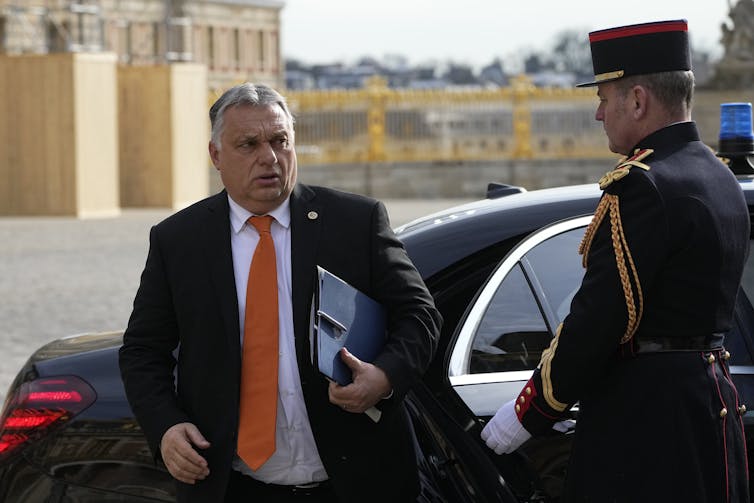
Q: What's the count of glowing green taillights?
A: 0